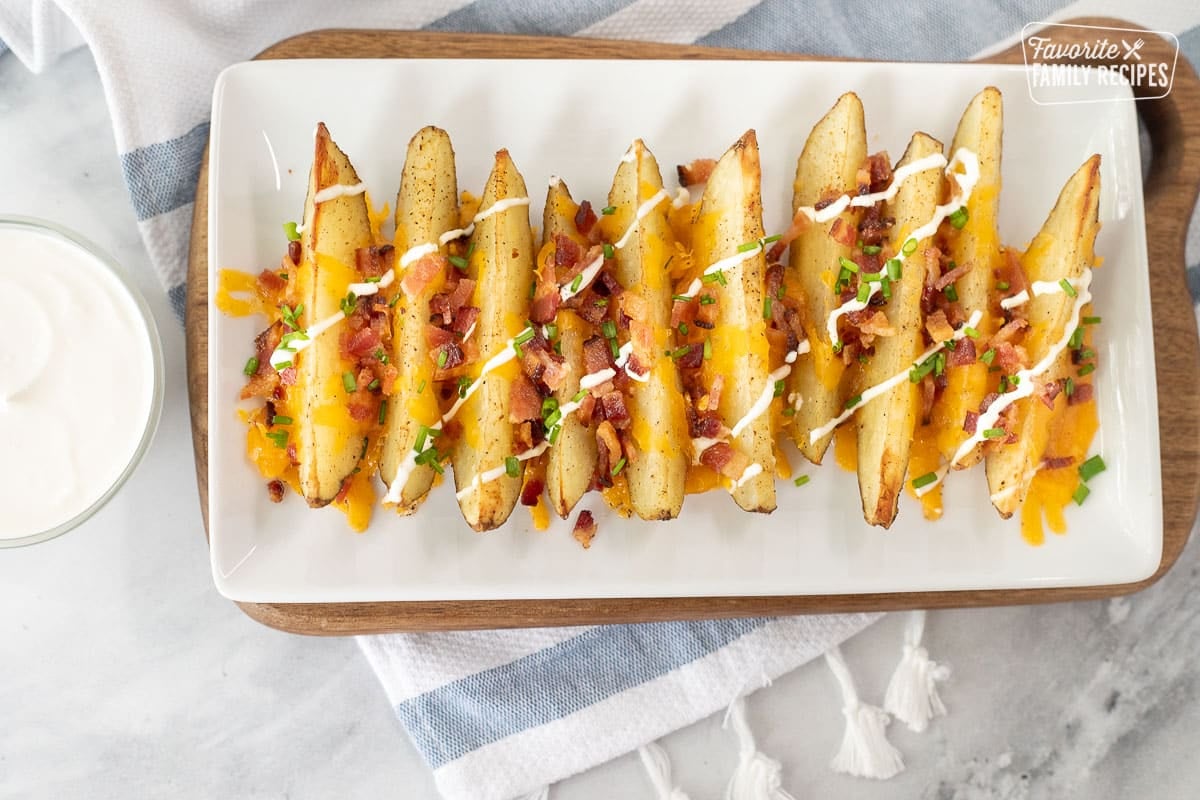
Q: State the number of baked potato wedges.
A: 10